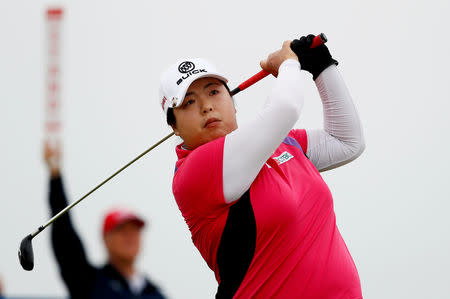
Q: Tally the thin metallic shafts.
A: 1